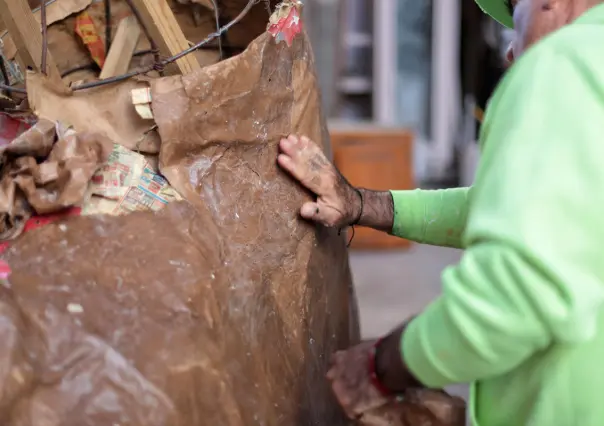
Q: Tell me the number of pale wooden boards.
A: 3